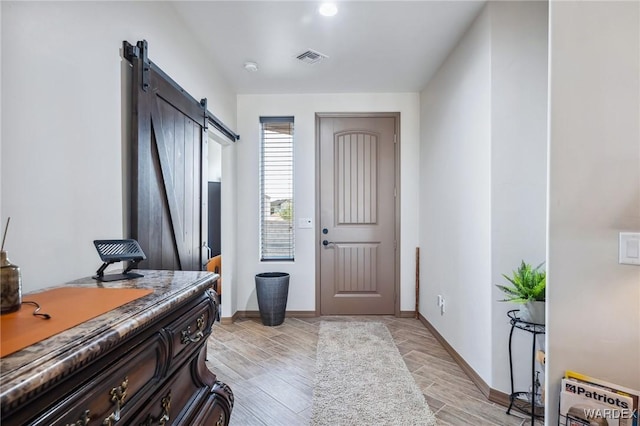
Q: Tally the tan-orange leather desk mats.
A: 1